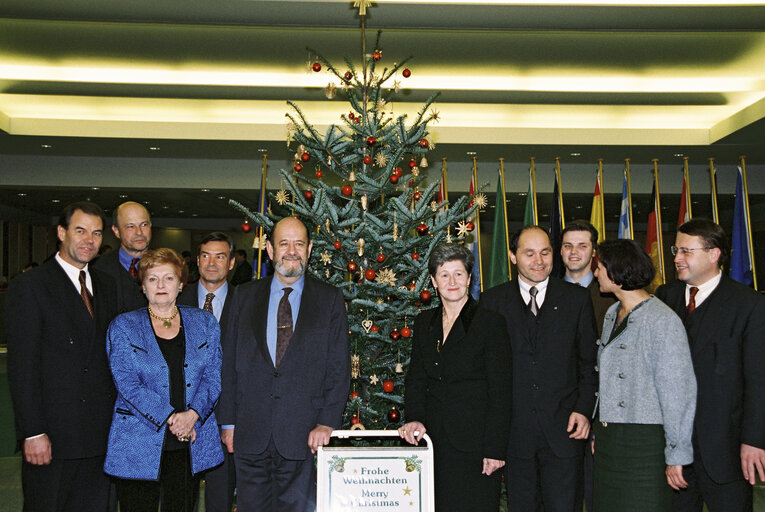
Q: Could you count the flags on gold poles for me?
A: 12